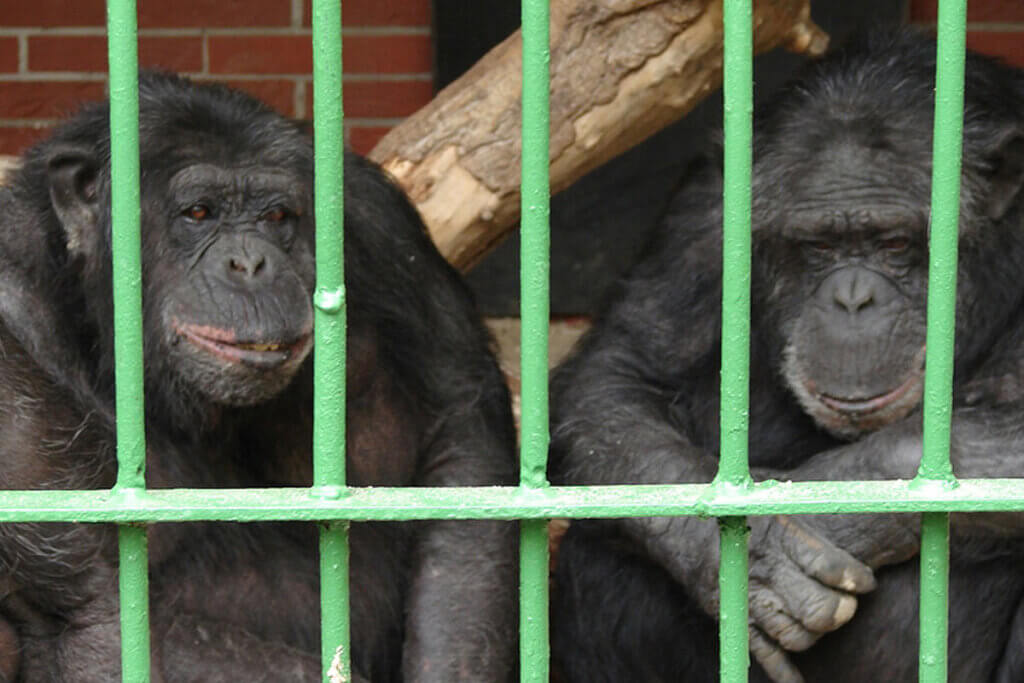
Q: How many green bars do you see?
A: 6